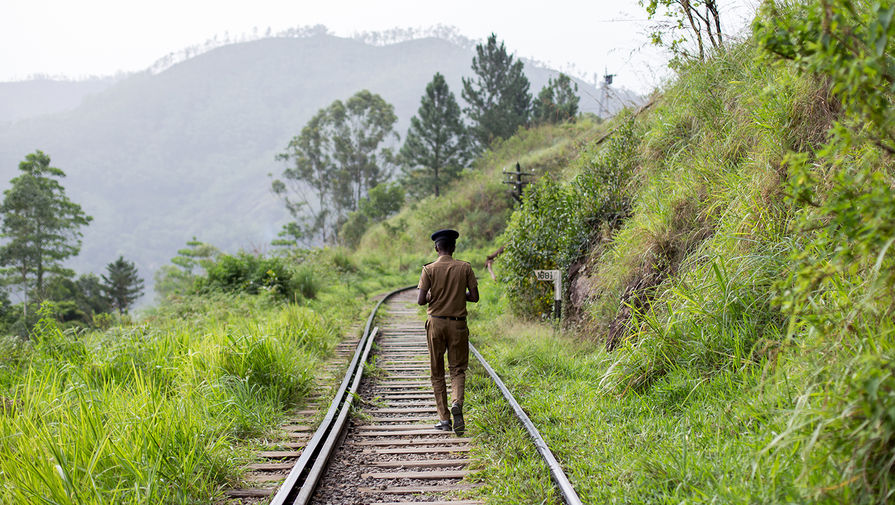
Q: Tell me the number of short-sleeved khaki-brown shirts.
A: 1